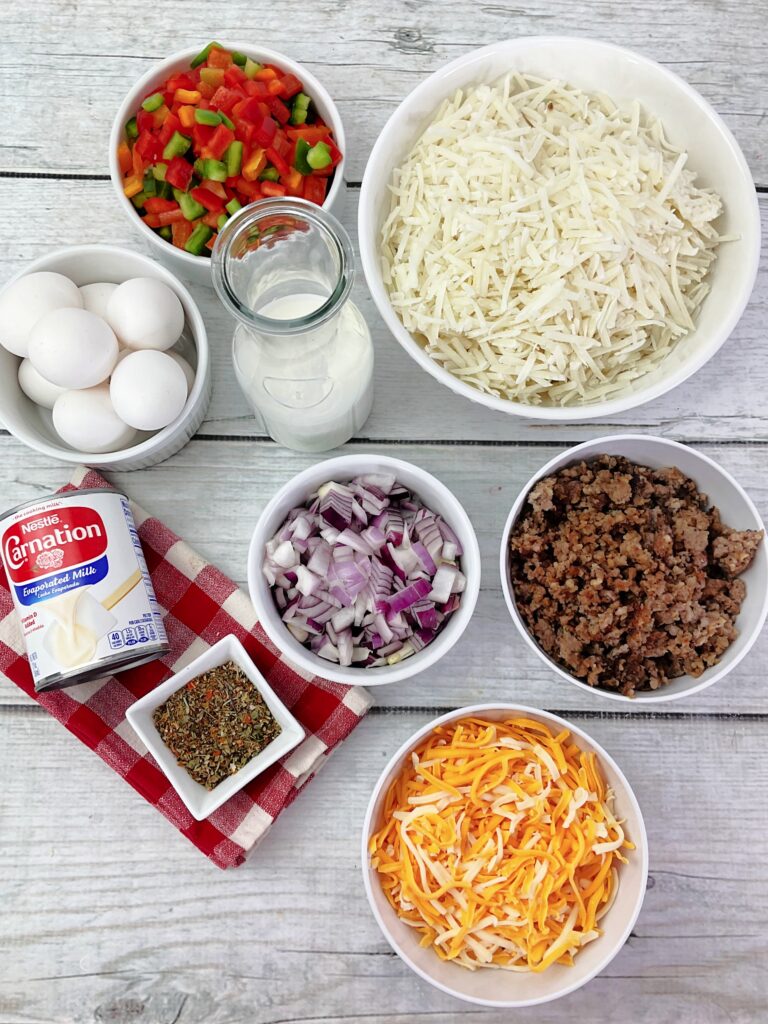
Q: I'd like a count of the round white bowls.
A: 6